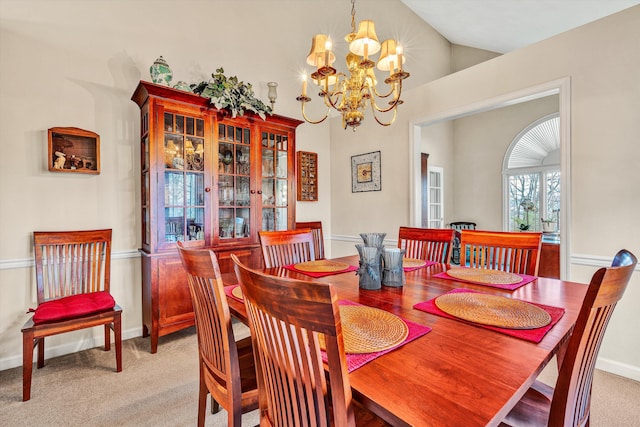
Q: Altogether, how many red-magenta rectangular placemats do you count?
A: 6